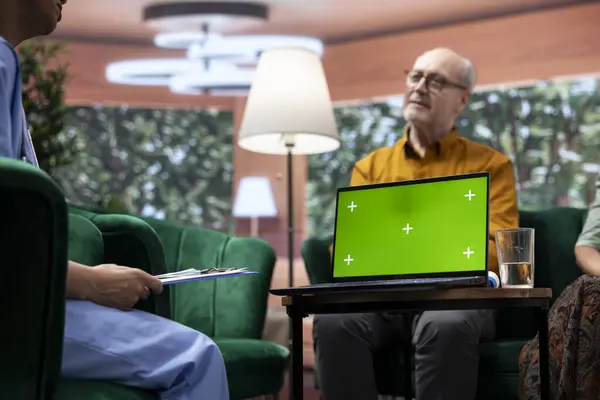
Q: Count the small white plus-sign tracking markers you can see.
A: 5